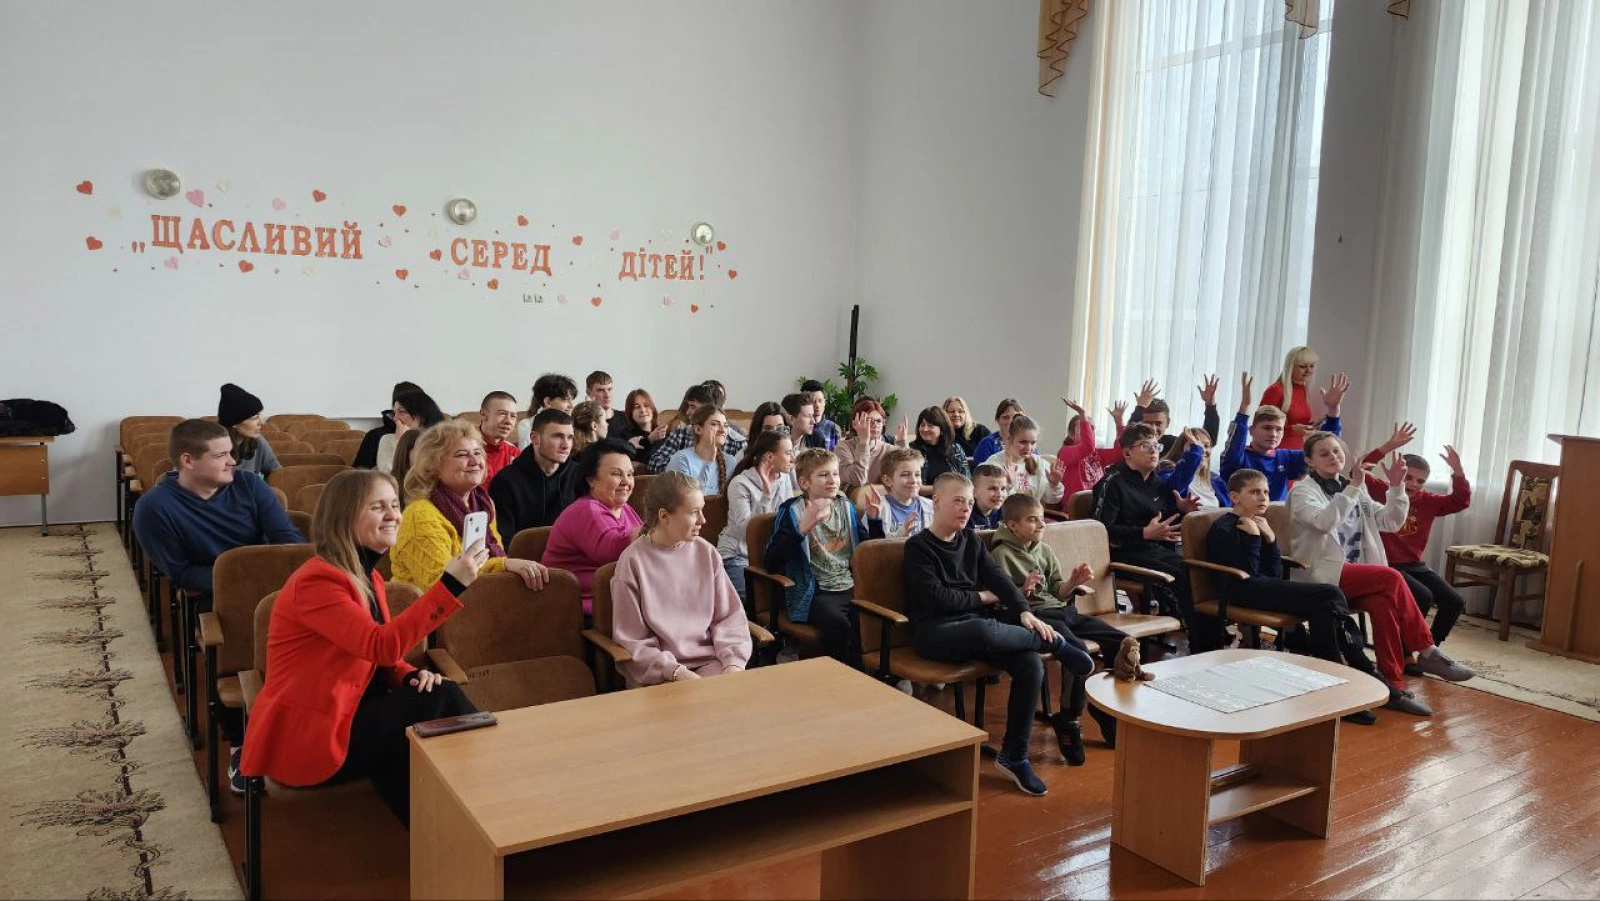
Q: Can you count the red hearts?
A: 14